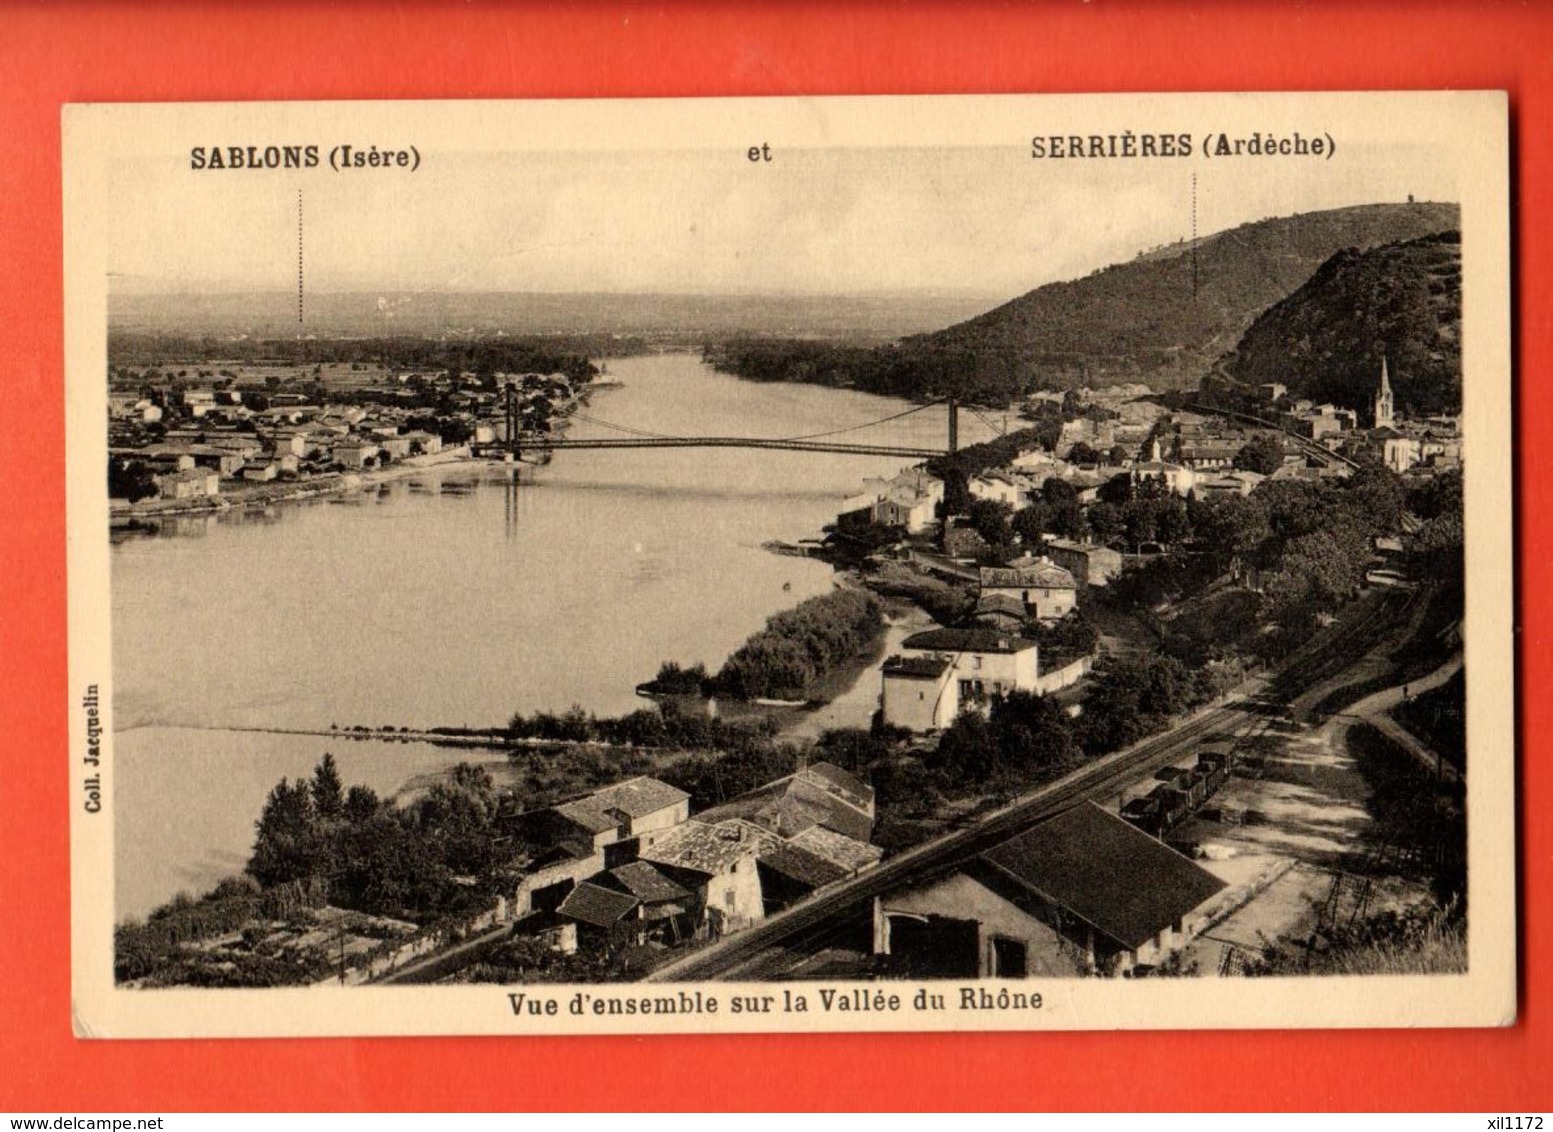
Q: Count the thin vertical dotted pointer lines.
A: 2